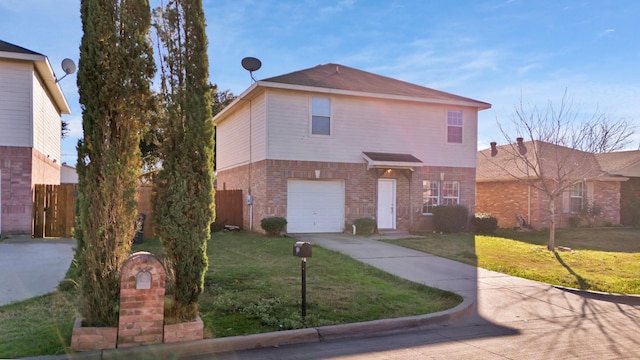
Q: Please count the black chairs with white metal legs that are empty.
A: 0